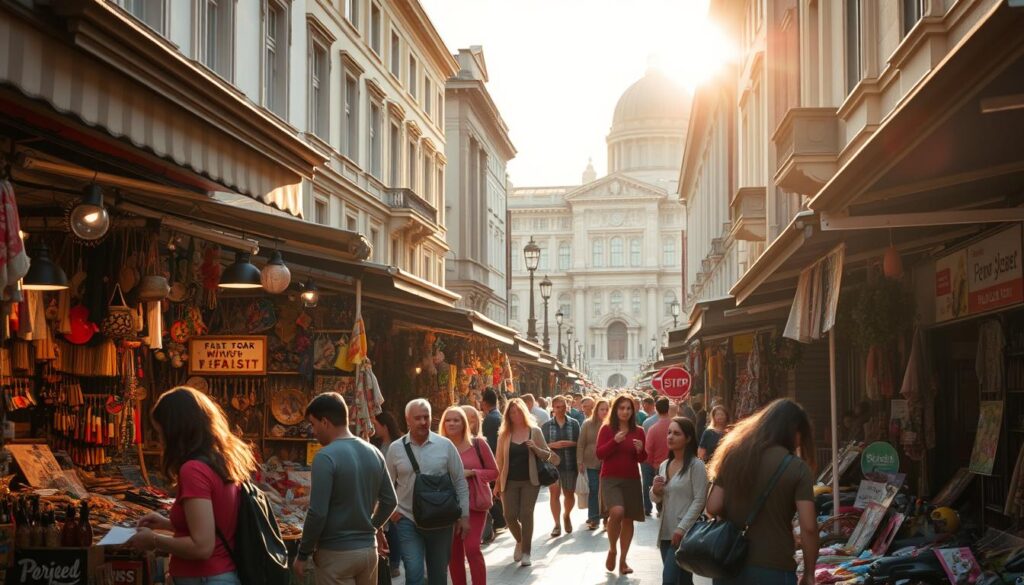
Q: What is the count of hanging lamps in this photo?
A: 5